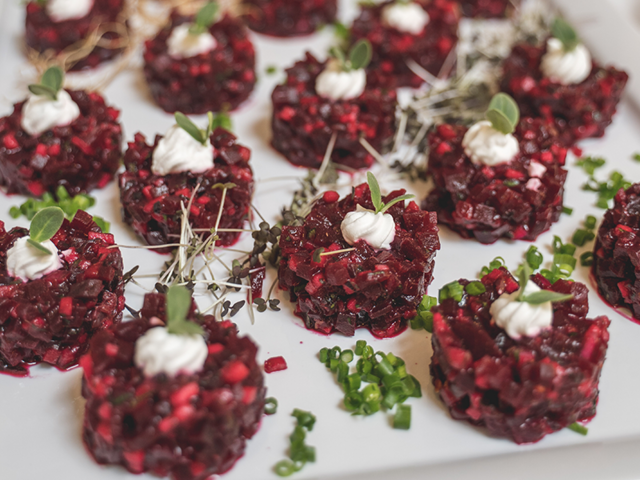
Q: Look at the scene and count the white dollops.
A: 12